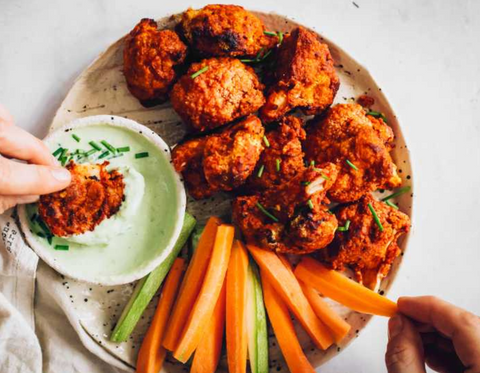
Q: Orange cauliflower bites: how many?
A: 10